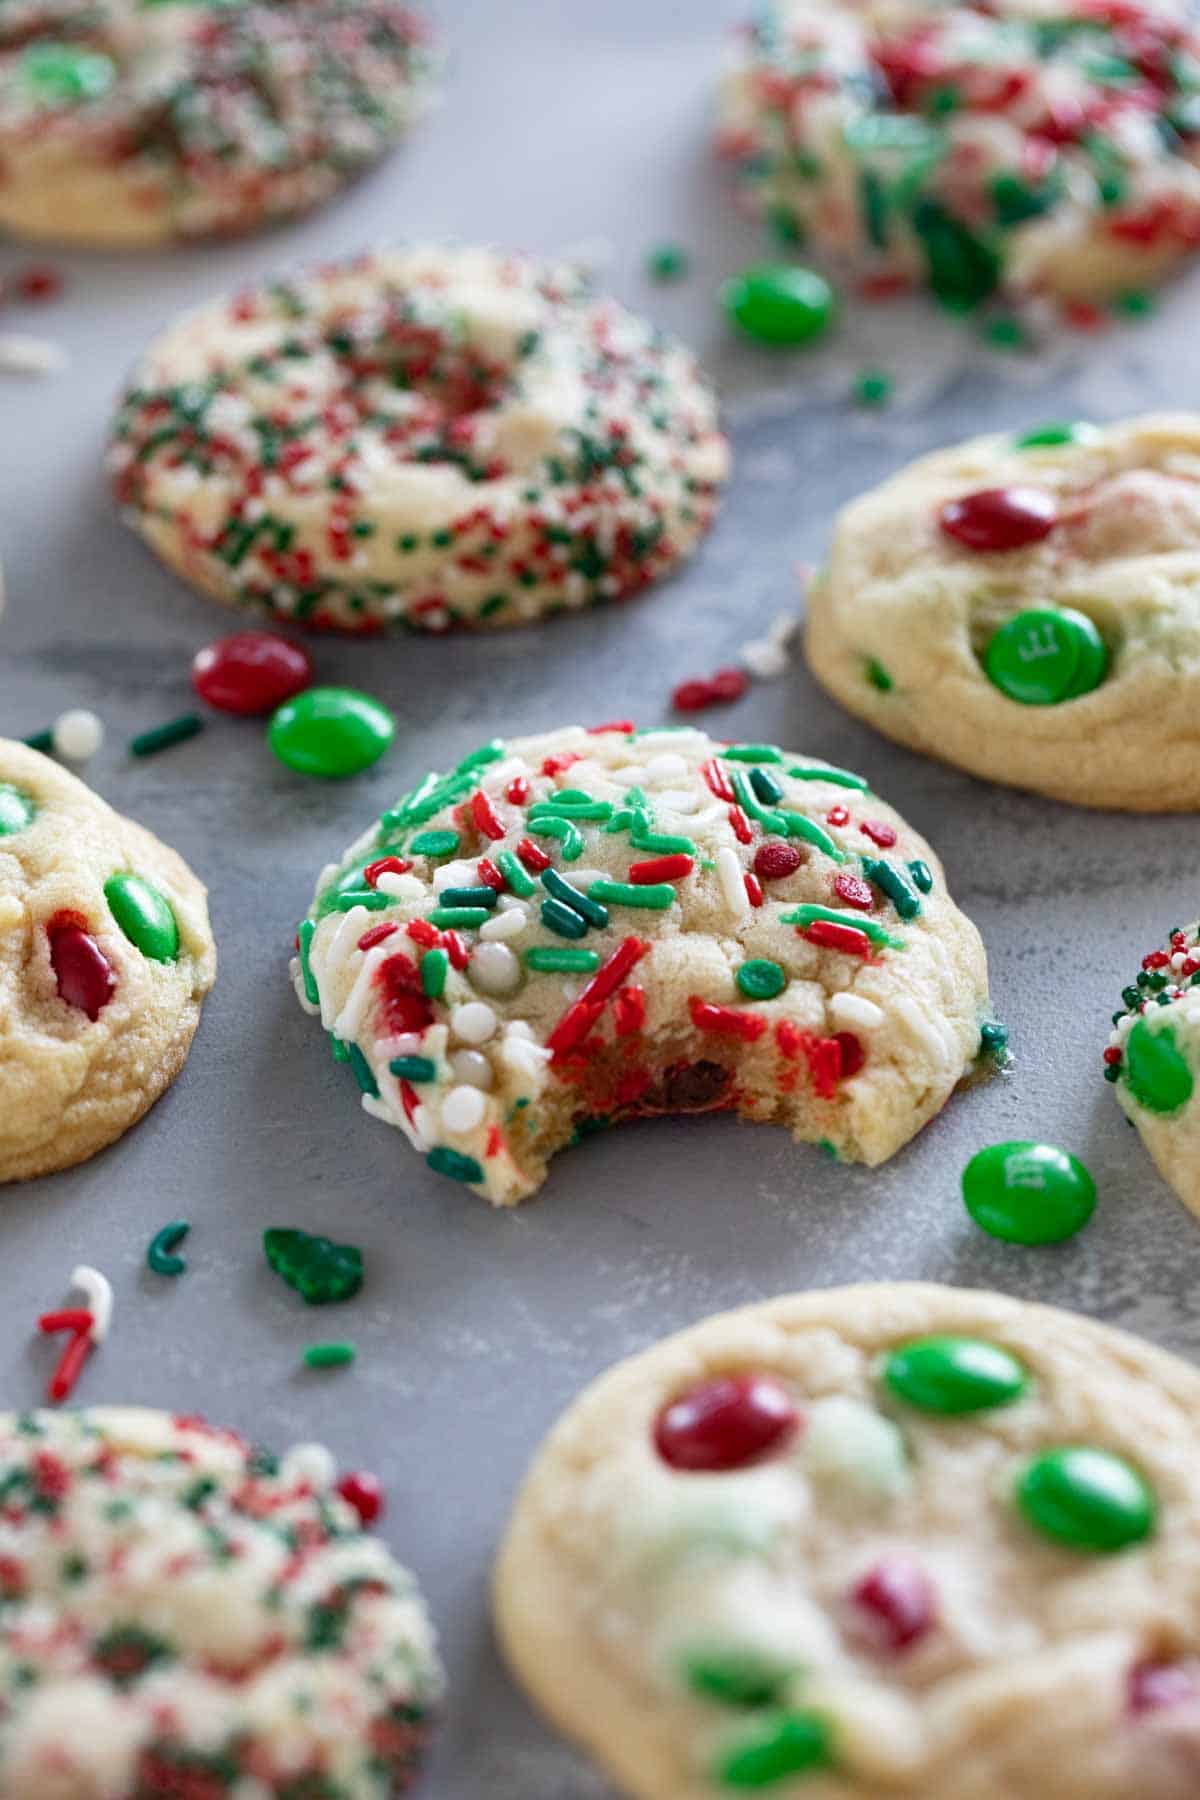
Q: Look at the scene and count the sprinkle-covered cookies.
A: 6